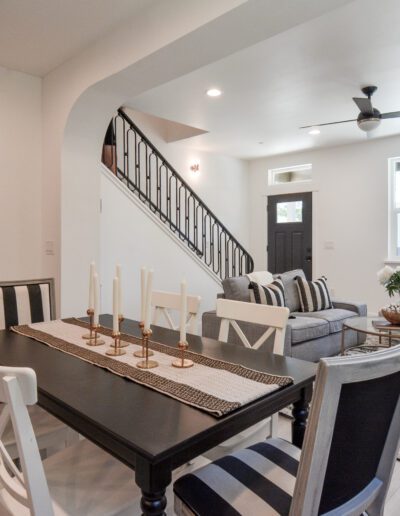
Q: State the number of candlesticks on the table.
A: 7